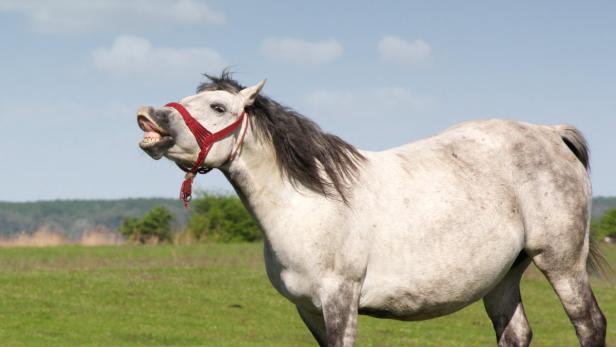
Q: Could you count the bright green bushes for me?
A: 3